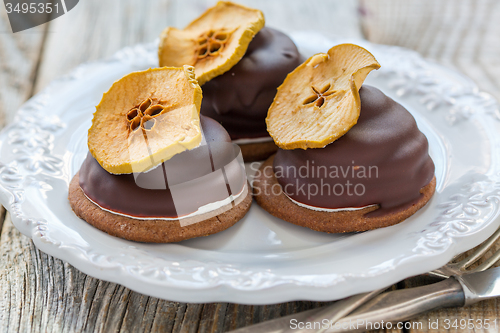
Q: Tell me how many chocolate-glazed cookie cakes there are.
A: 3